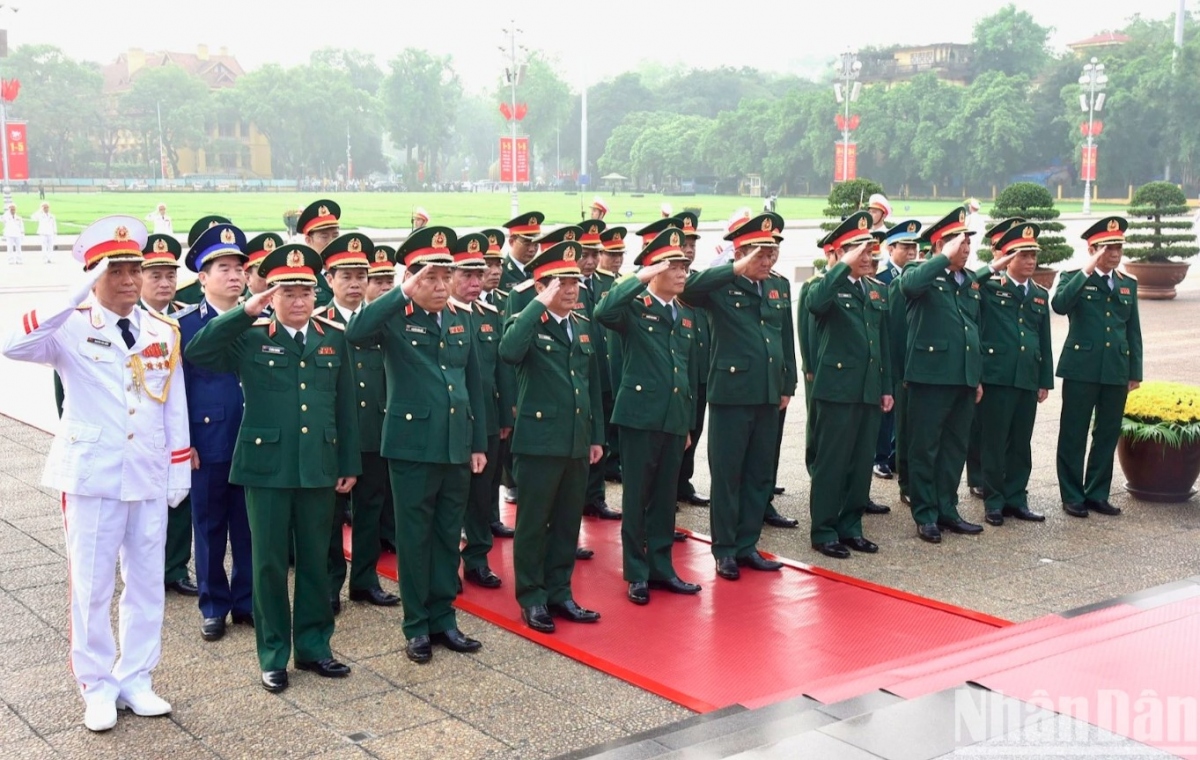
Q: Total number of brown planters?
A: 3